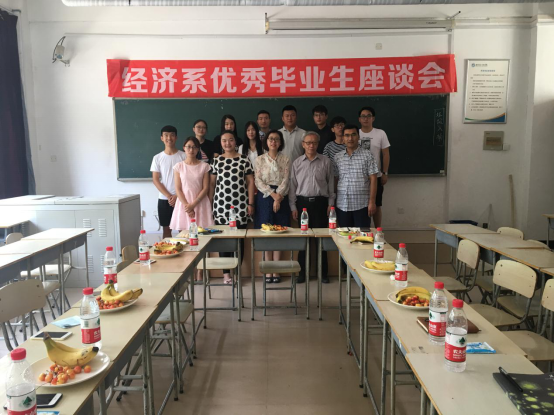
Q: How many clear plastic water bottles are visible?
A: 12